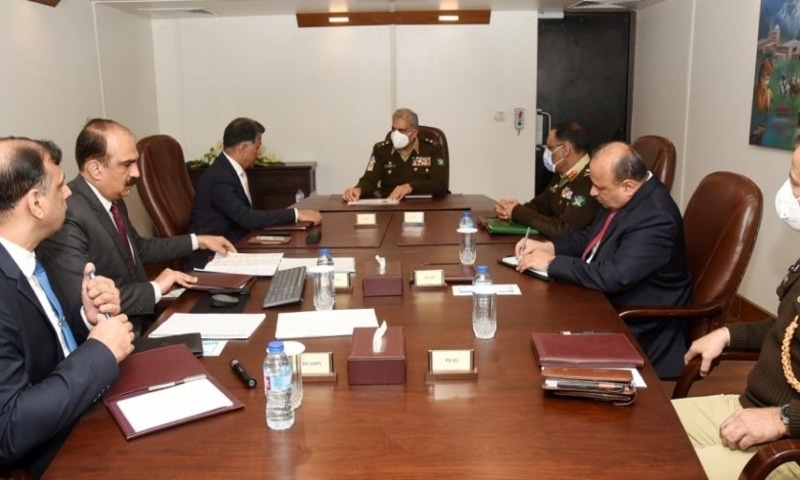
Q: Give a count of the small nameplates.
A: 6